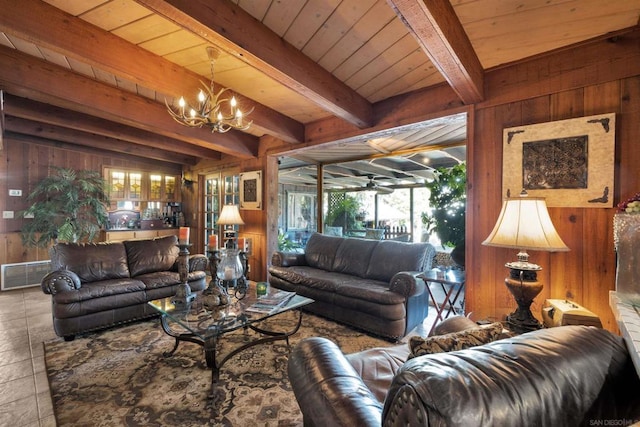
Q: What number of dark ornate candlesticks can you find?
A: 3